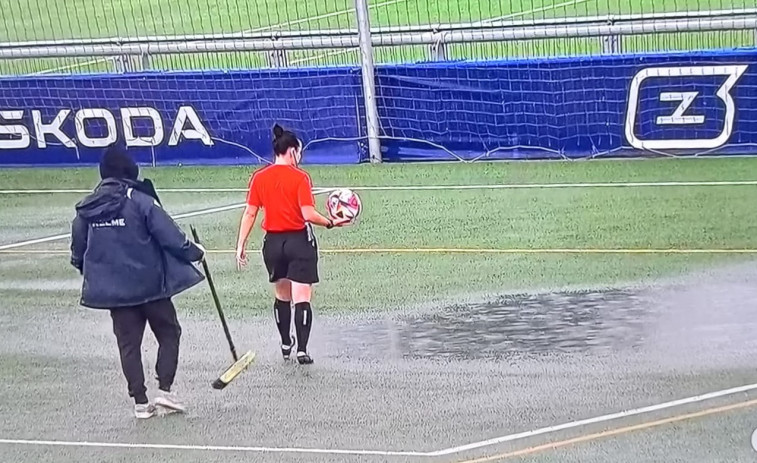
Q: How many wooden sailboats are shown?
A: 0